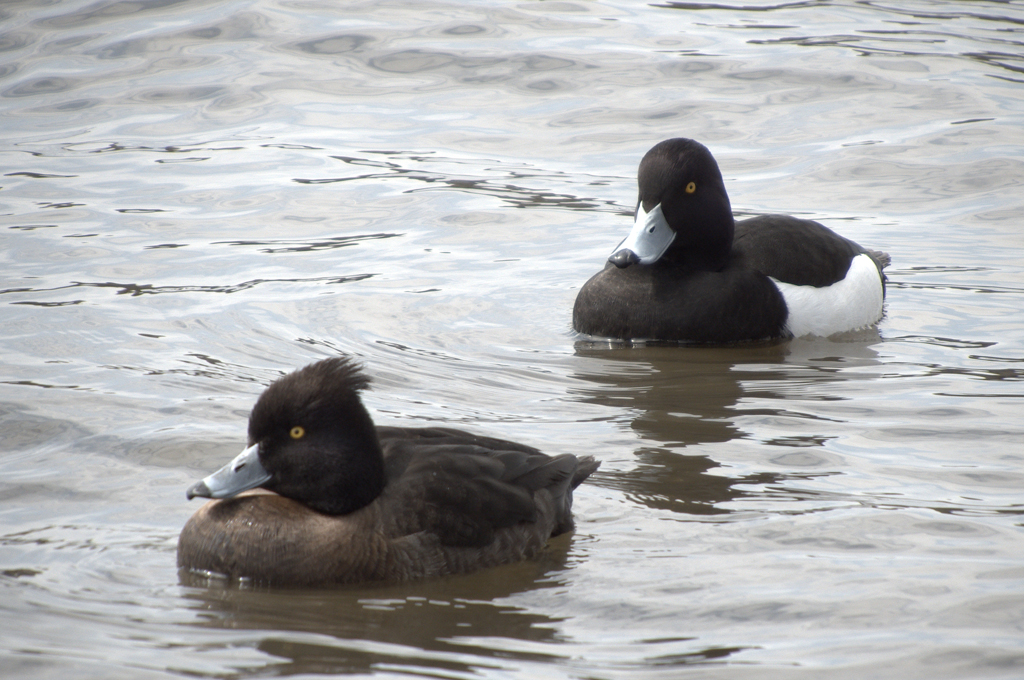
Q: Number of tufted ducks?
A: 2